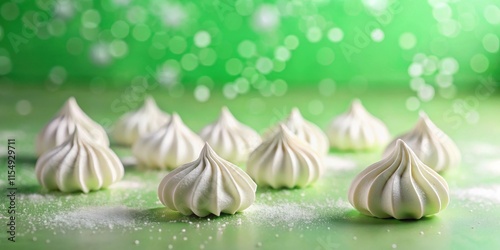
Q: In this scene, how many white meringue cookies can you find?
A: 11